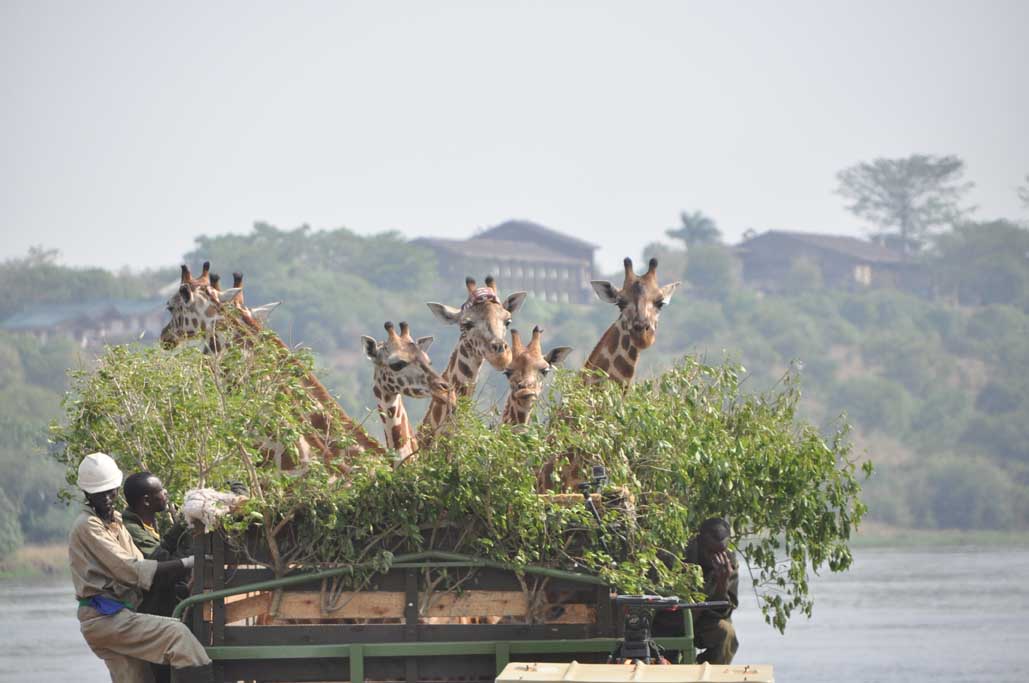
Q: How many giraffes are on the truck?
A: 6